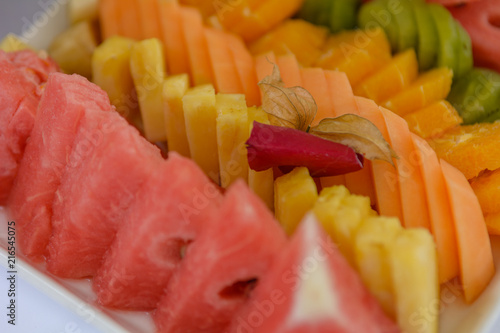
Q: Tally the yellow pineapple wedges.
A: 11